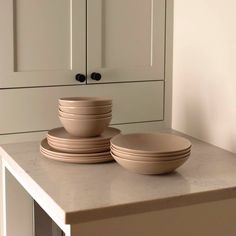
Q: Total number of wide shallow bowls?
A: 4